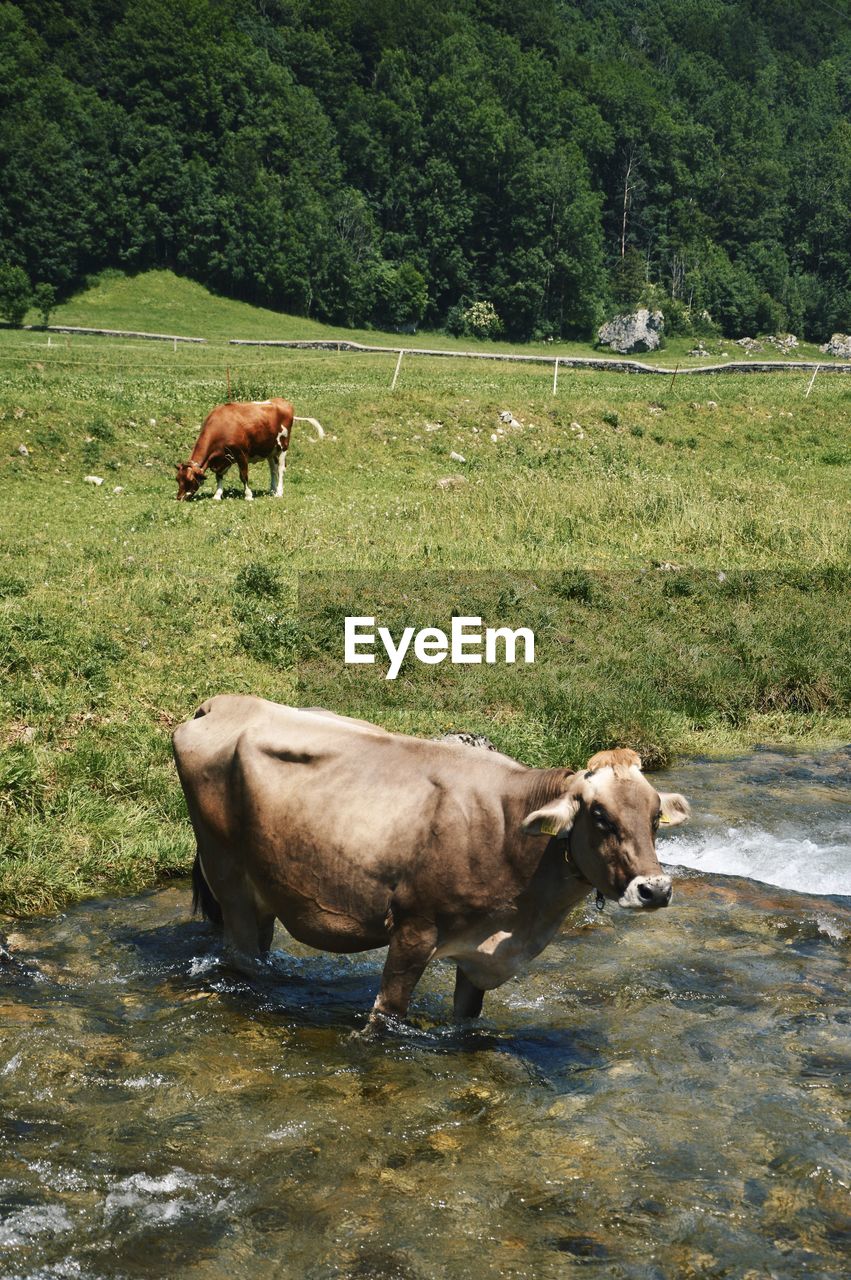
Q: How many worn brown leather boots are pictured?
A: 0